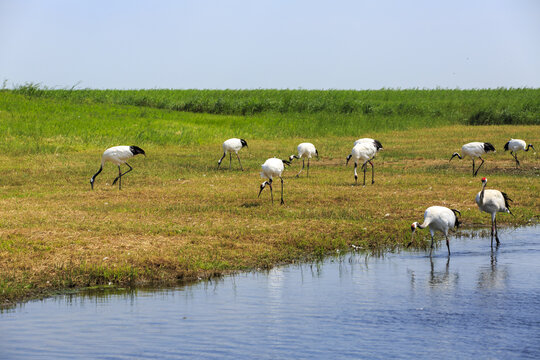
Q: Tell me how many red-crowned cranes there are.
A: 10